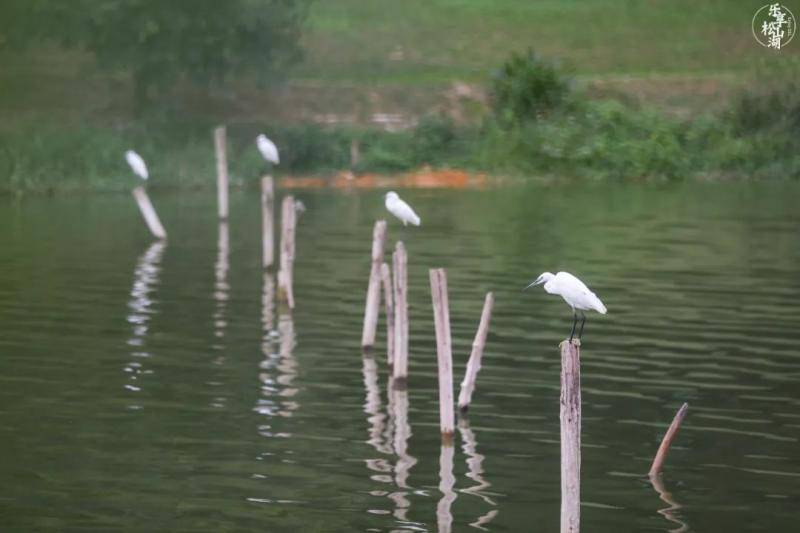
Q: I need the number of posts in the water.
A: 11